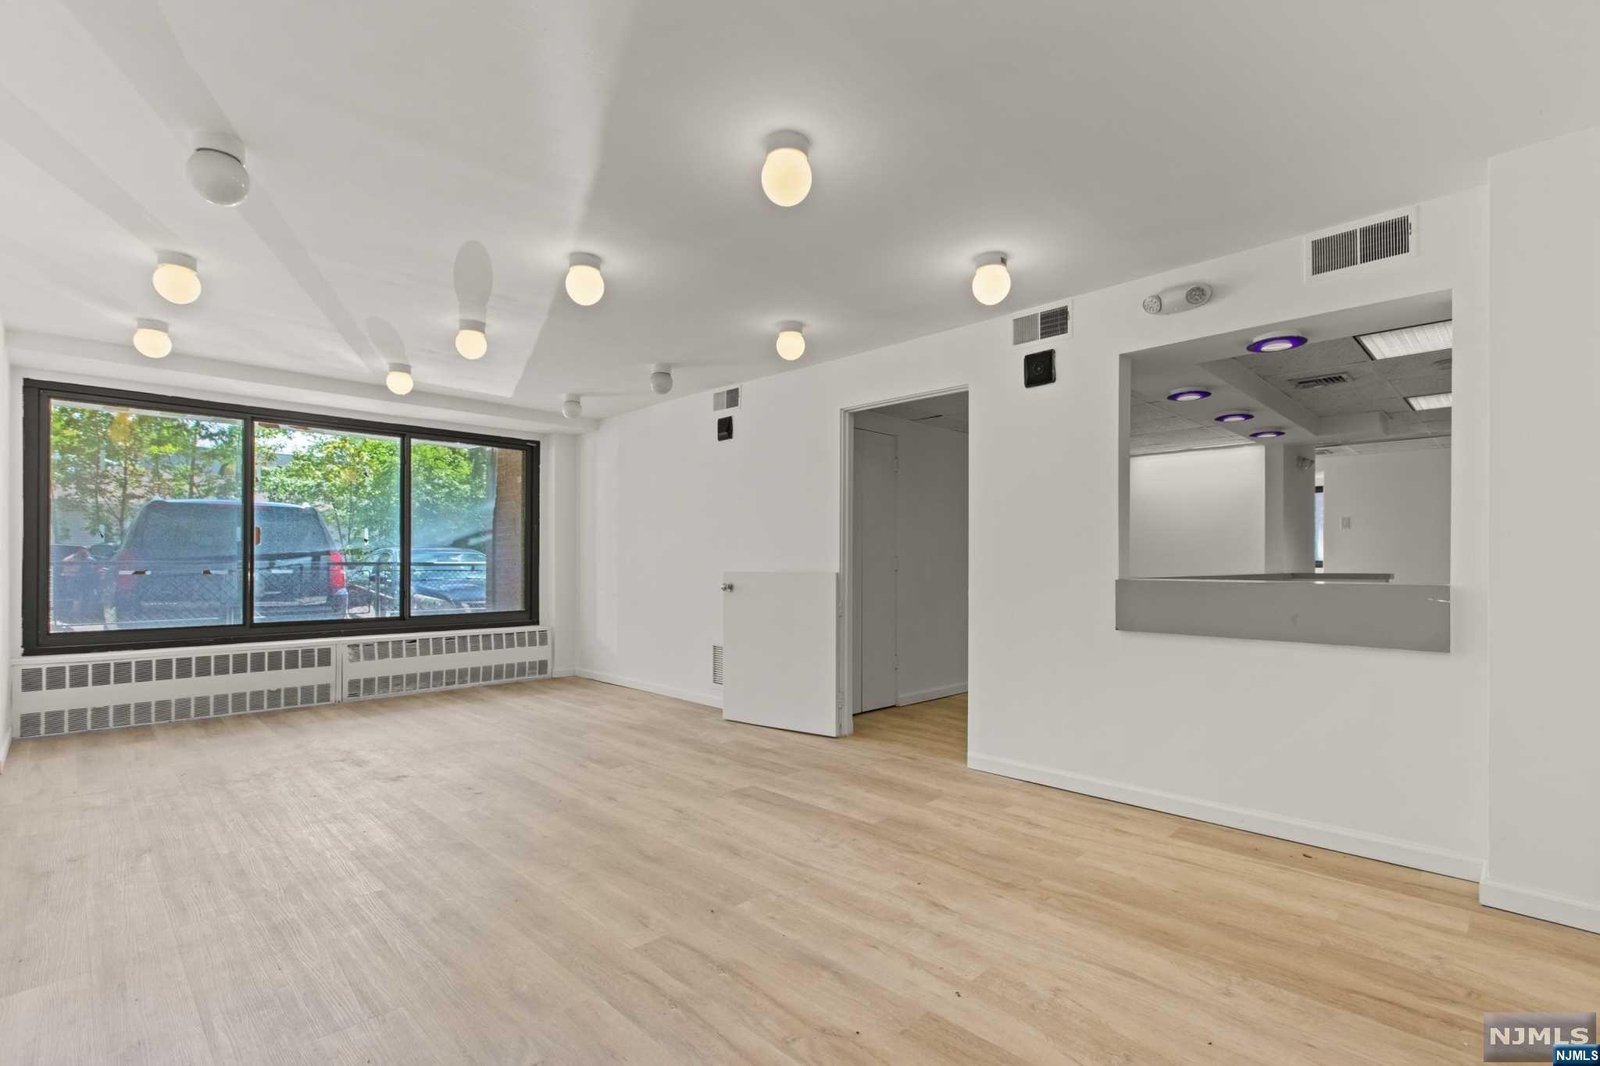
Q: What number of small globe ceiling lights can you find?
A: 11